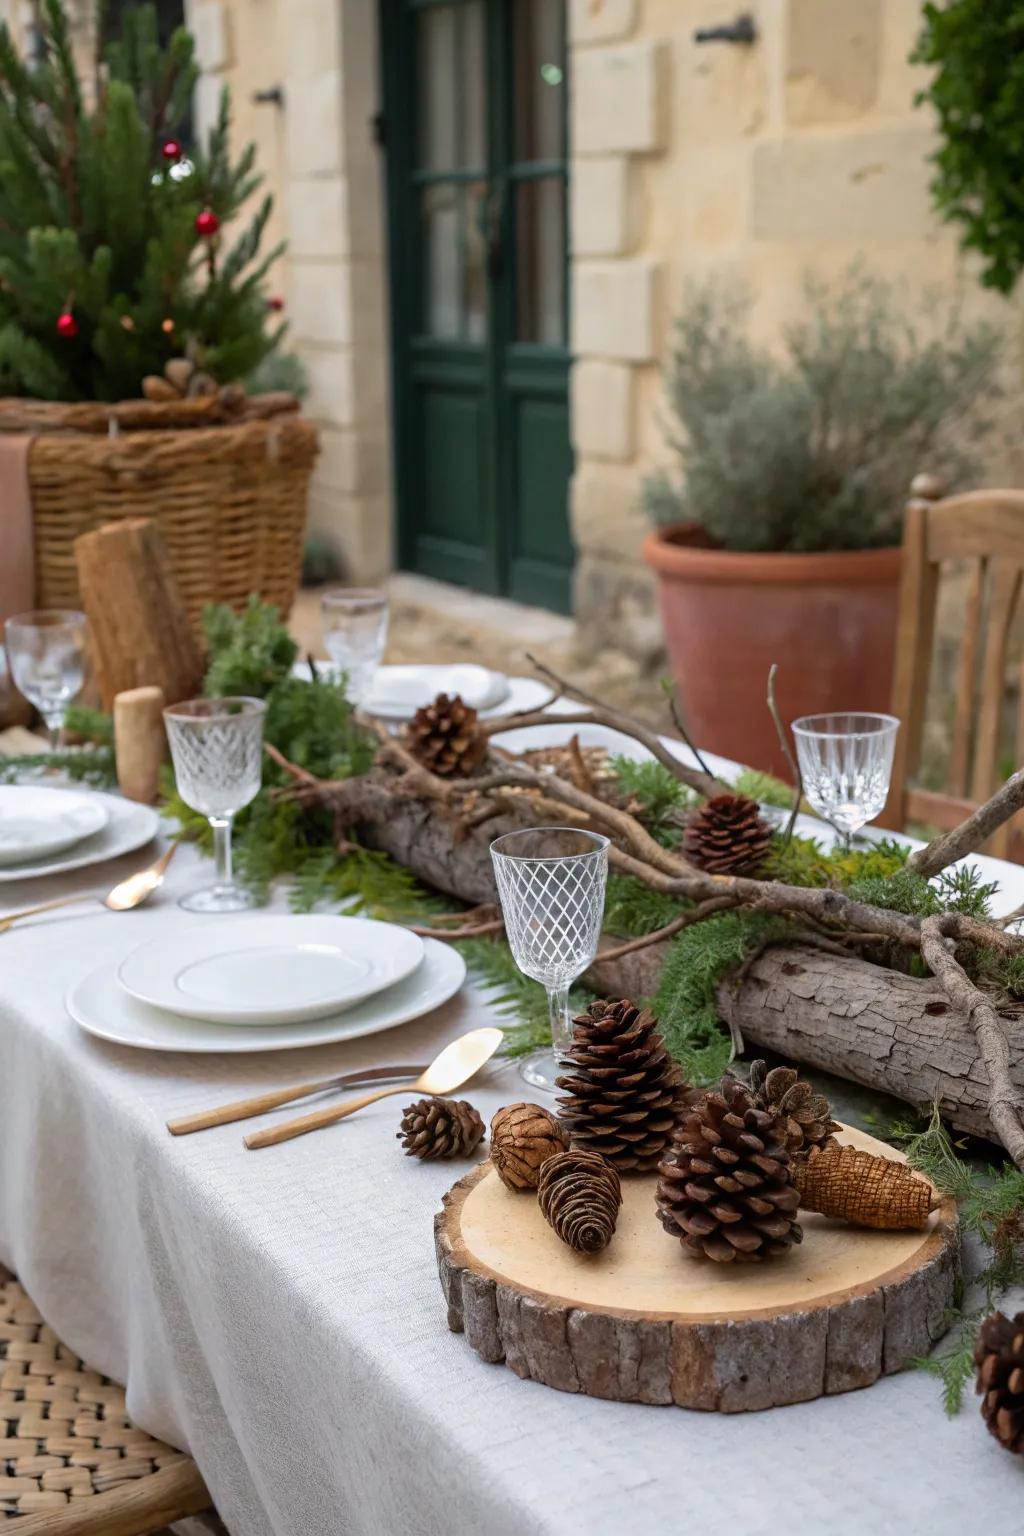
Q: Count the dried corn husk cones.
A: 1